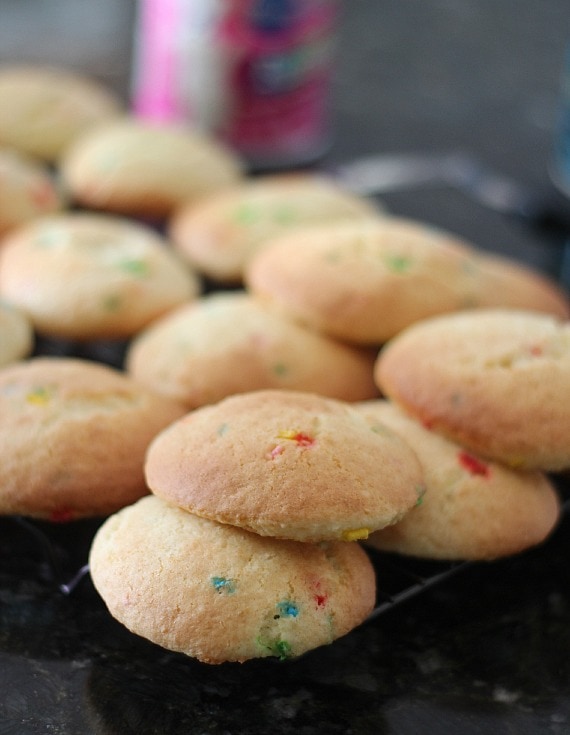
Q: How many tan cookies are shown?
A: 14